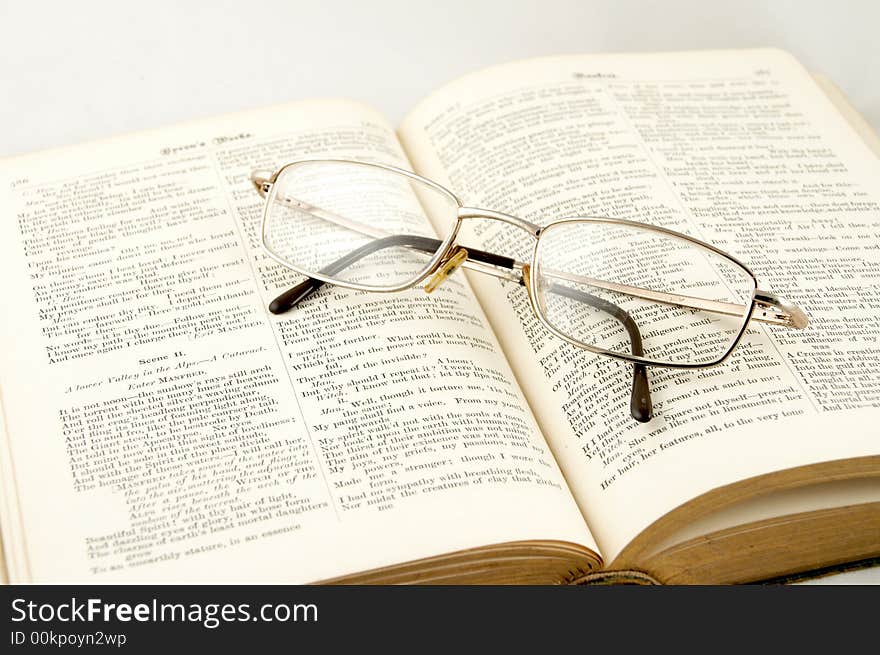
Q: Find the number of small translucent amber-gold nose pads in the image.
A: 2